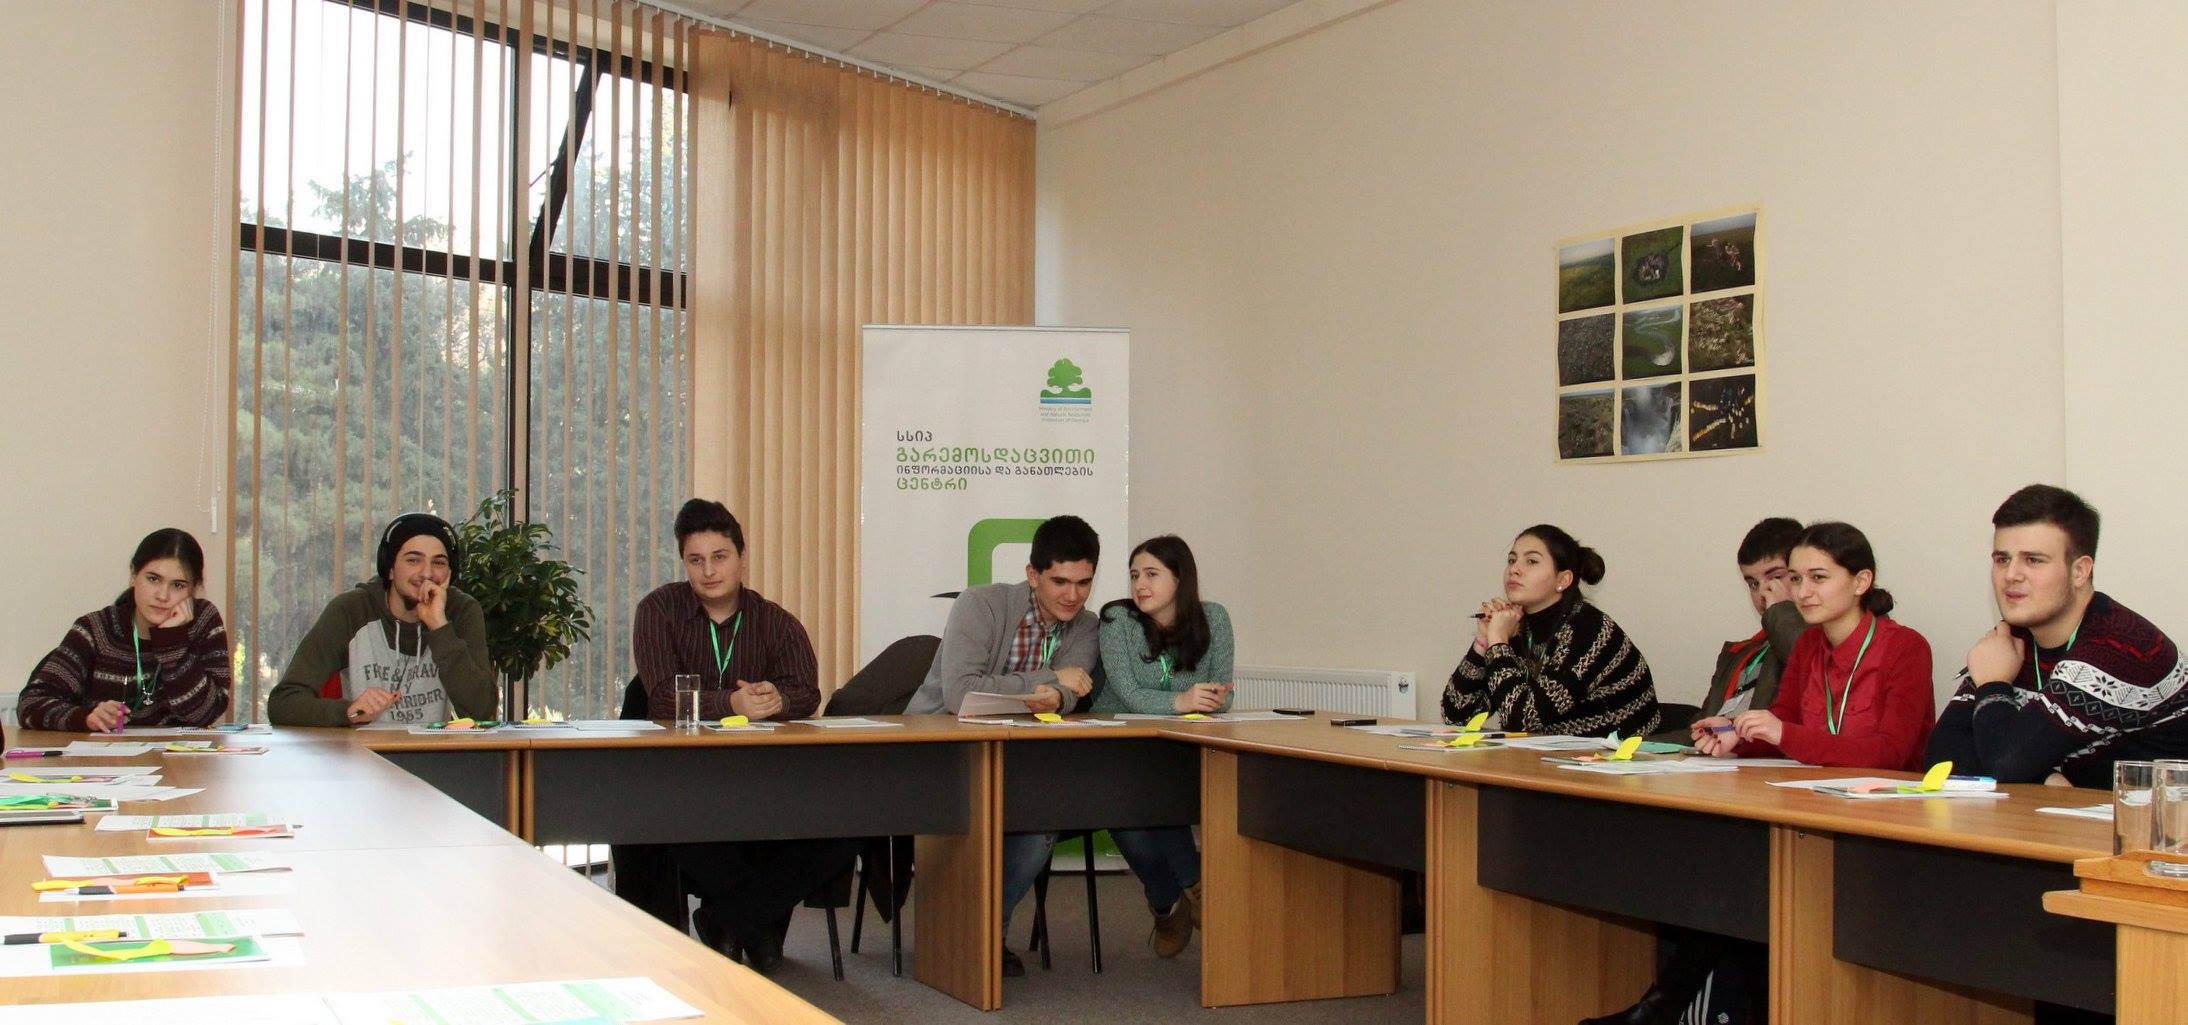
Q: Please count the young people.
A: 9